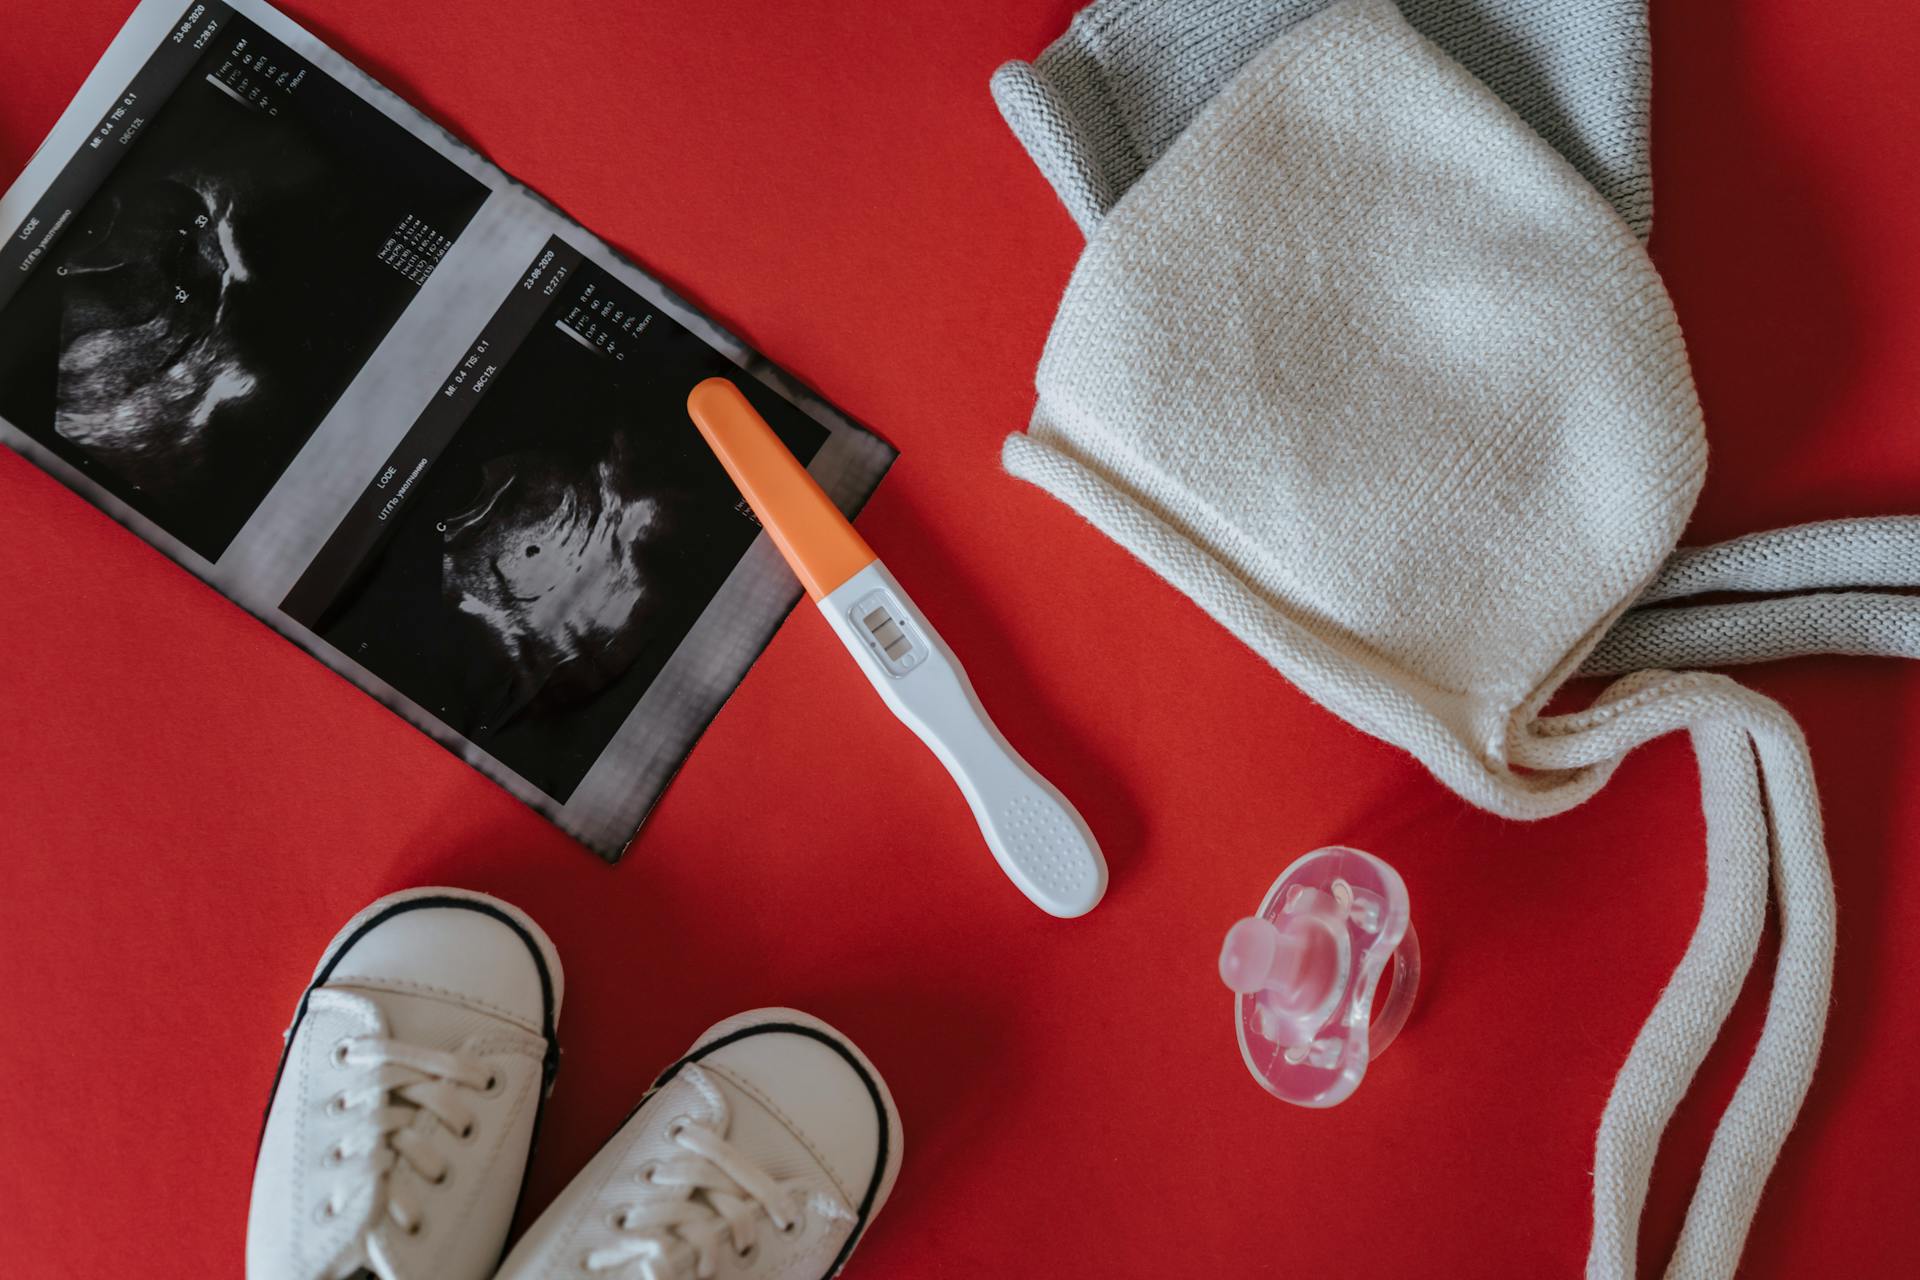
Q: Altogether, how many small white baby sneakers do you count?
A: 2